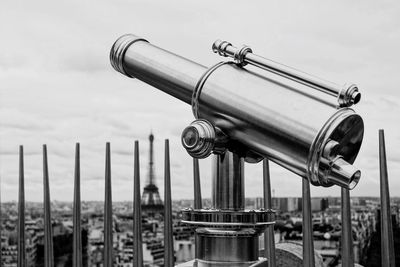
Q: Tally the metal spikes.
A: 11